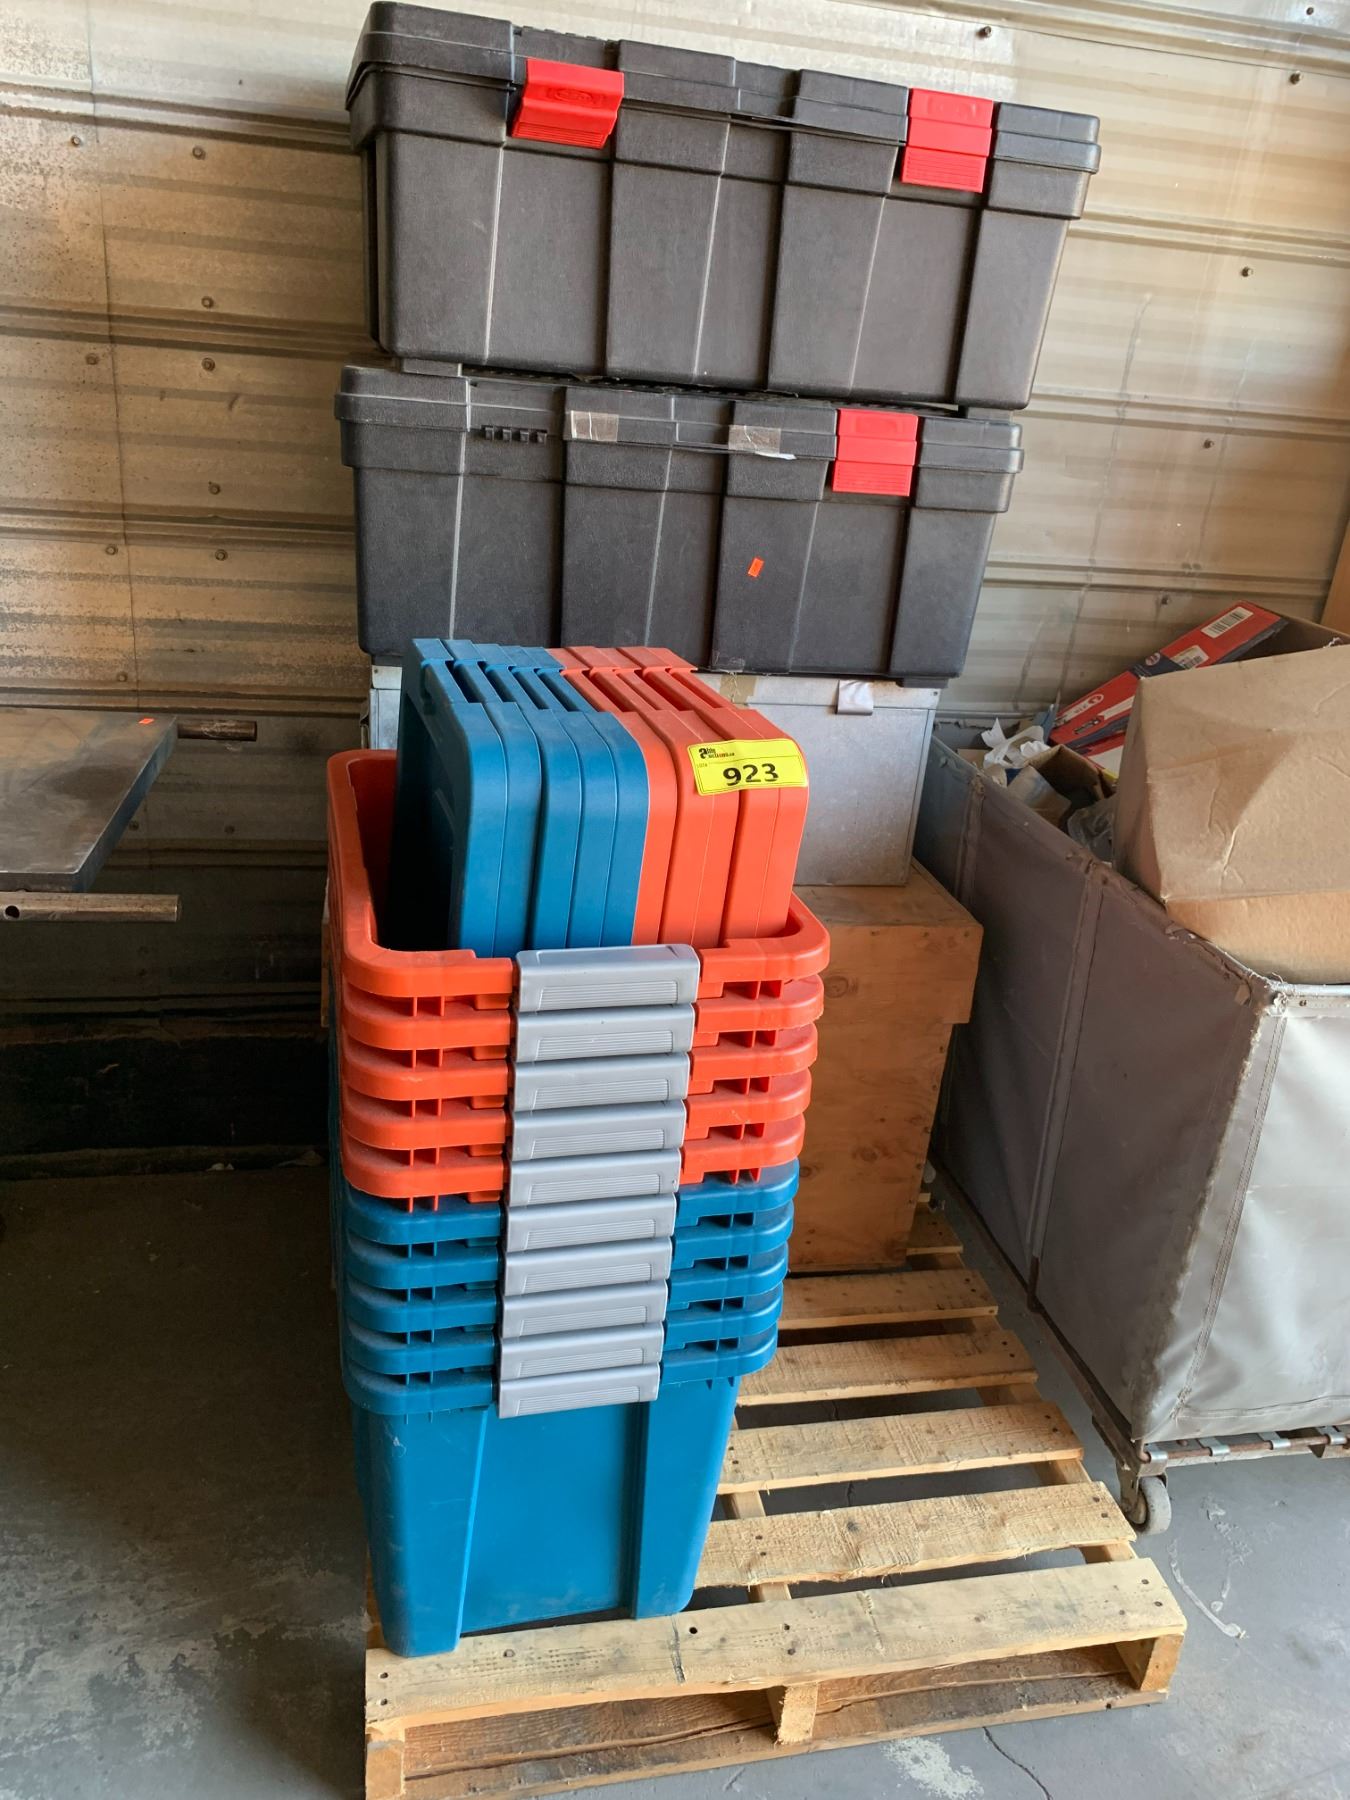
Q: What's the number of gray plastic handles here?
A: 10